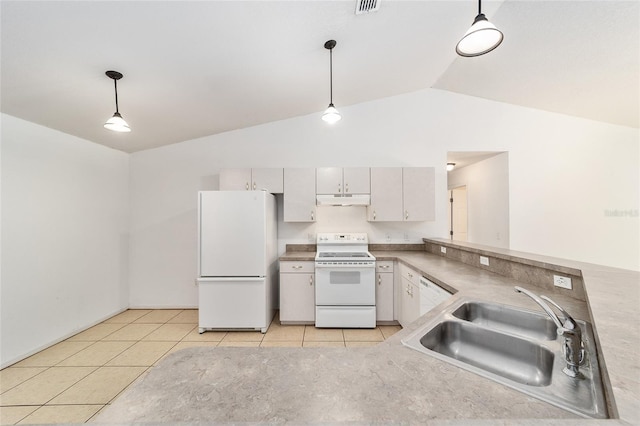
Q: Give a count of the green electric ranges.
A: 0